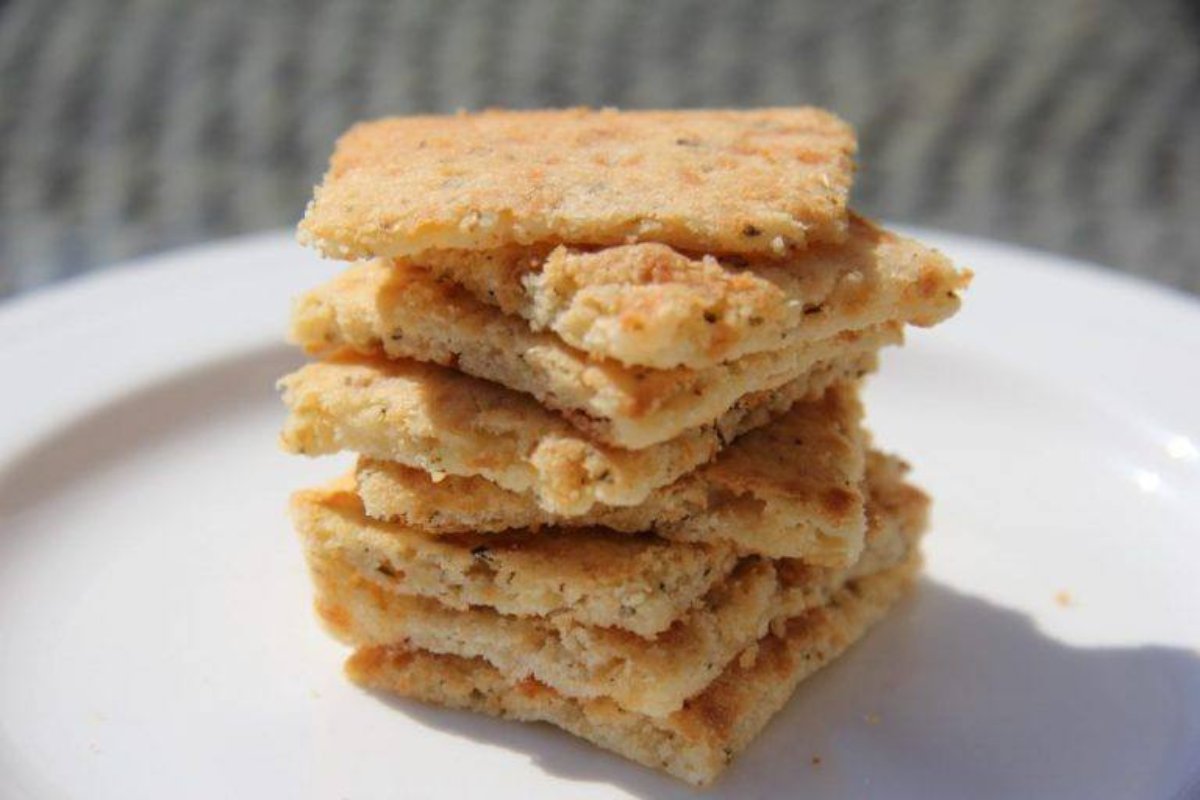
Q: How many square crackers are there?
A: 8